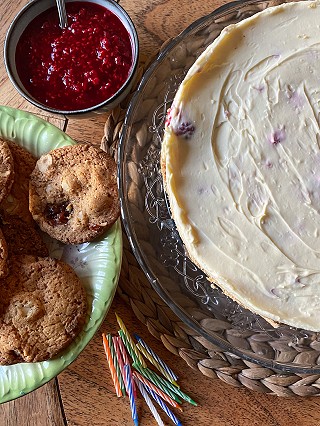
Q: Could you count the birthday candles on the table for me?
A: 14